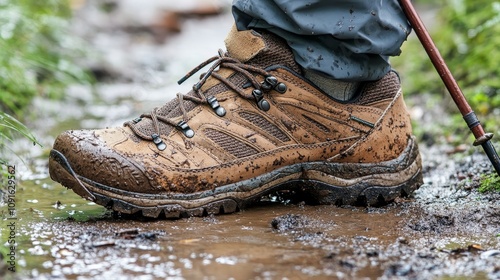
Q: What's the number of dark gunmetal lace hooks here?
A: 5